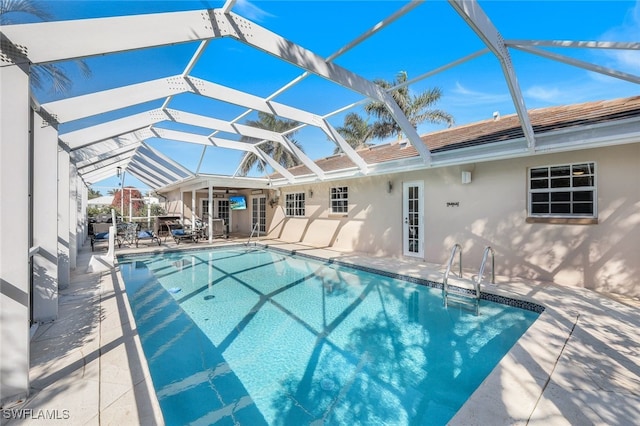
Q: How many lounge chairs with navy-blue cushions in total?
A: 3